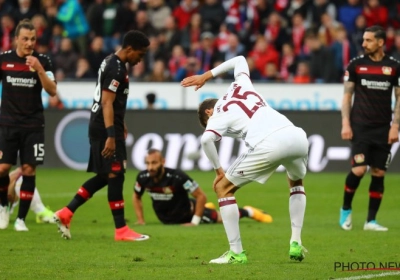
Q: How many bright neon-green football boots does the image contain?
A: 3